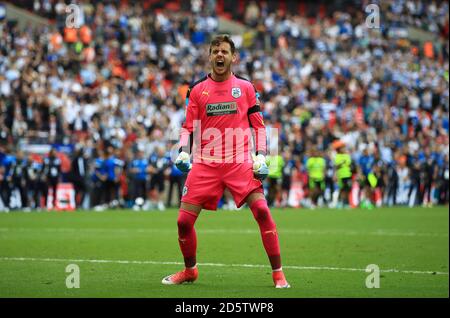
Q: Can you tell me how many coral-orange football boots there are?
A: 2